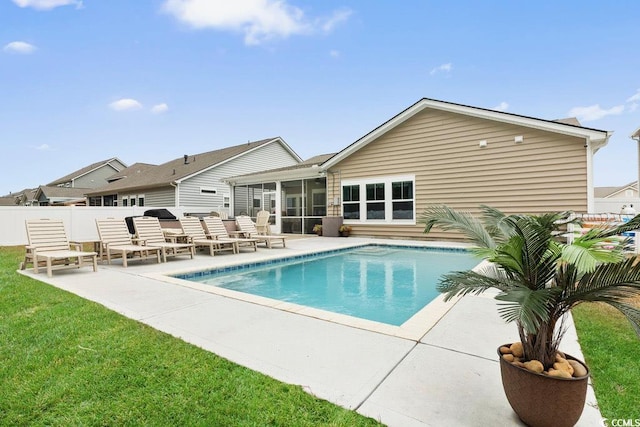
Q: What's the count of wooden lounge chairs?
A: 6